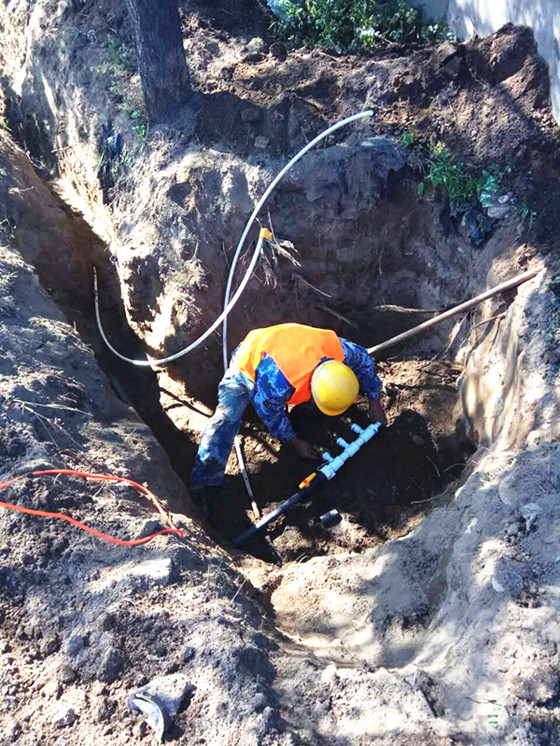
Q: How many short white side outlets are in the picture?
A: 3